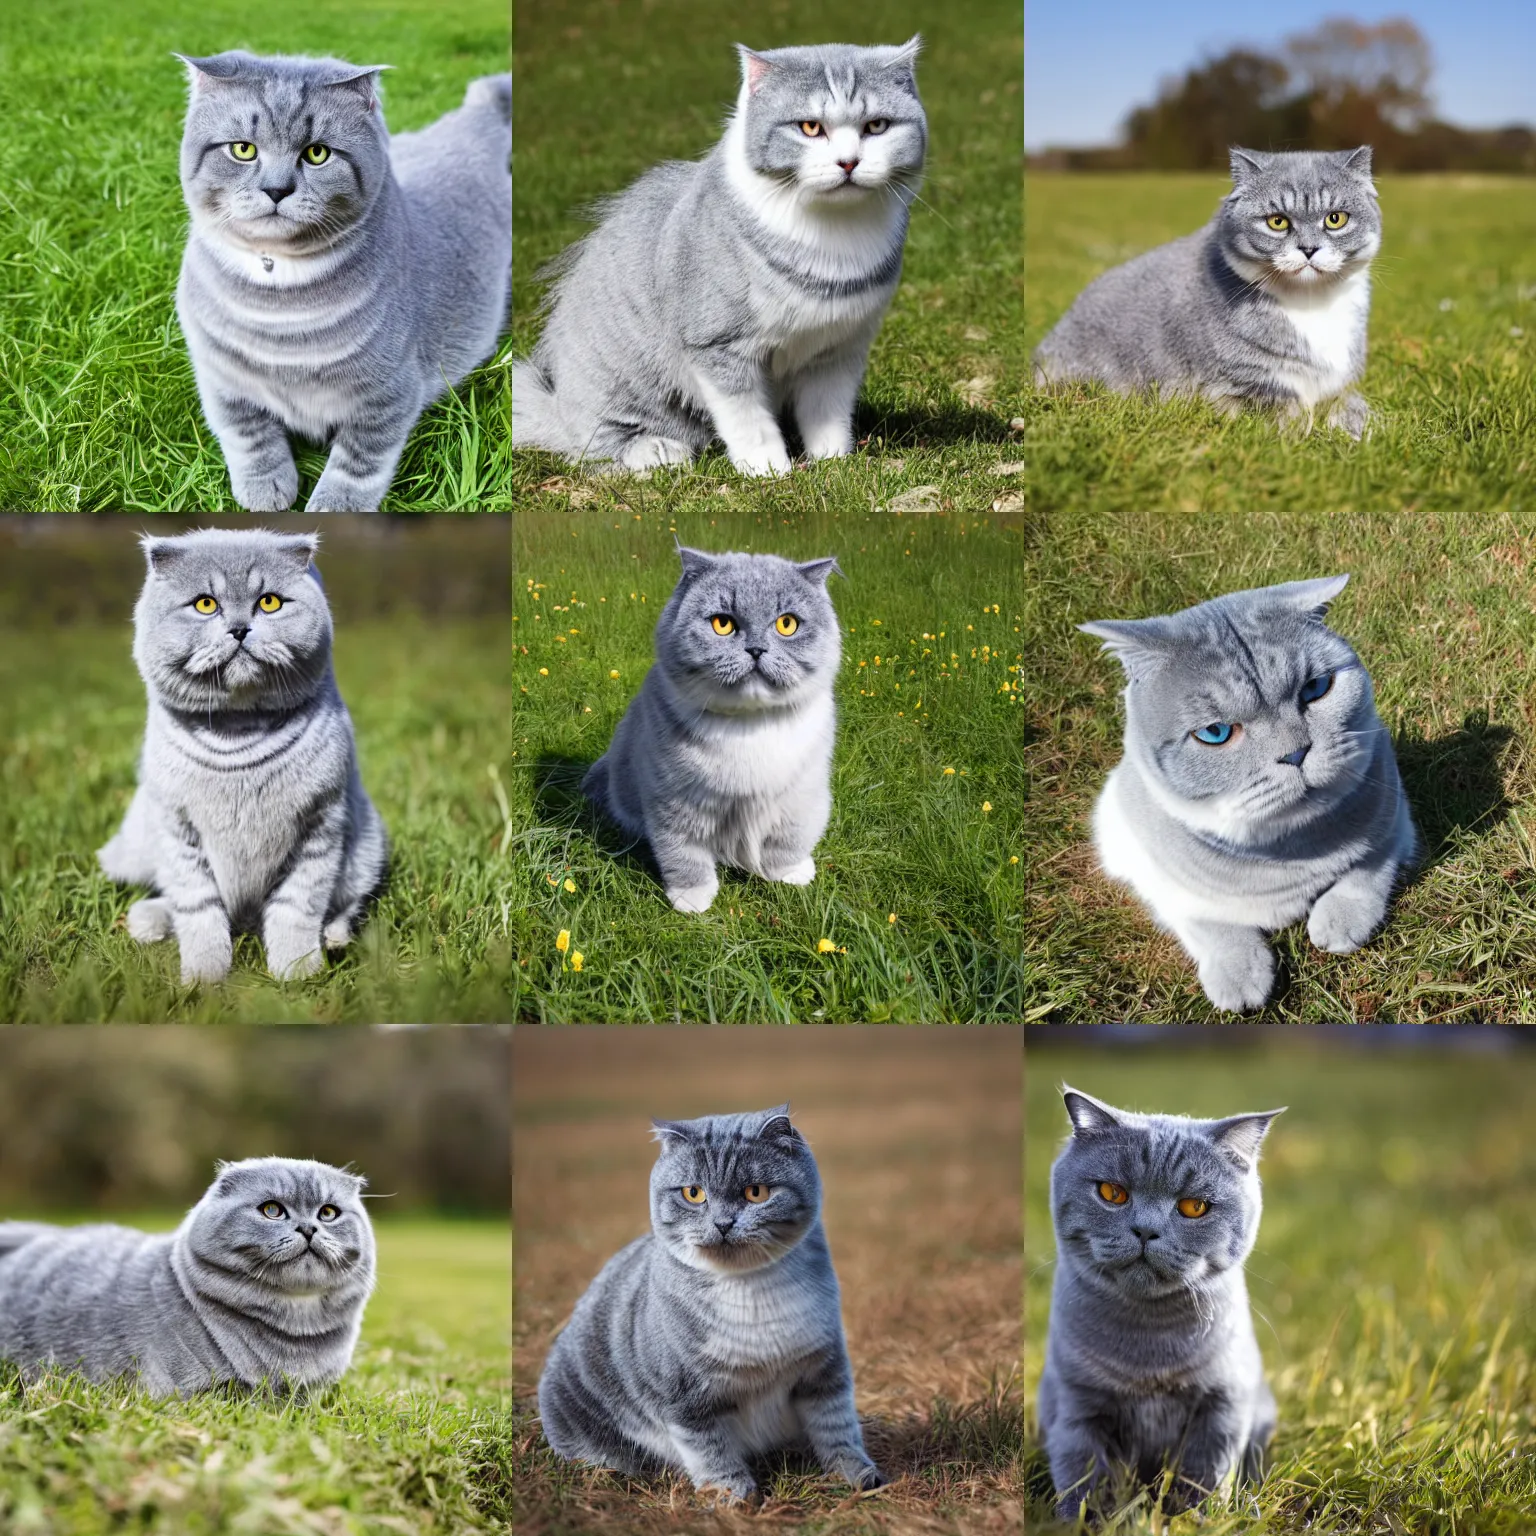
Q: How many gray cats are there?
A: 9